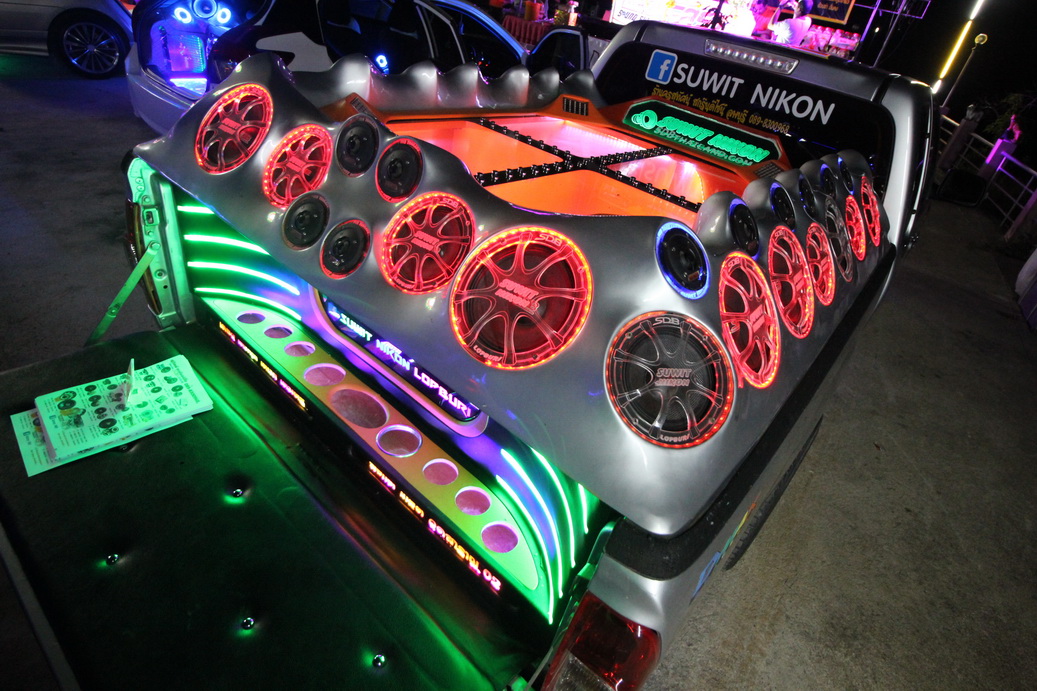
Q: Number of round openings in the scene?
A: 9